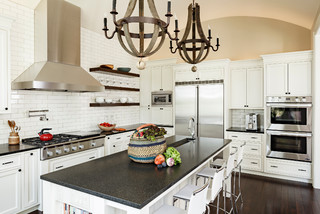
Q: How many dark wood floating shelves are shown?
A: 3